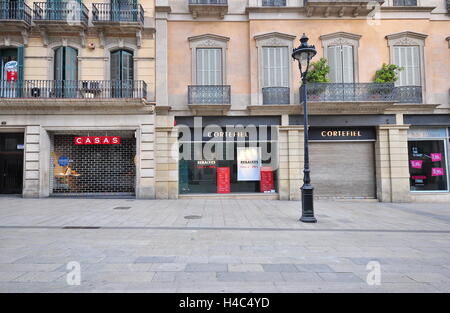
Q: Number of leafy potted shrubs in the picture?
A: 2